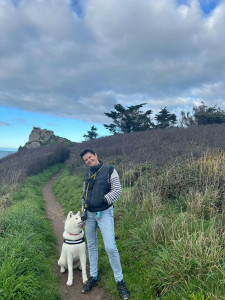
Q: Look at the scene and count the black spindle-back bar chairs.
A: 0